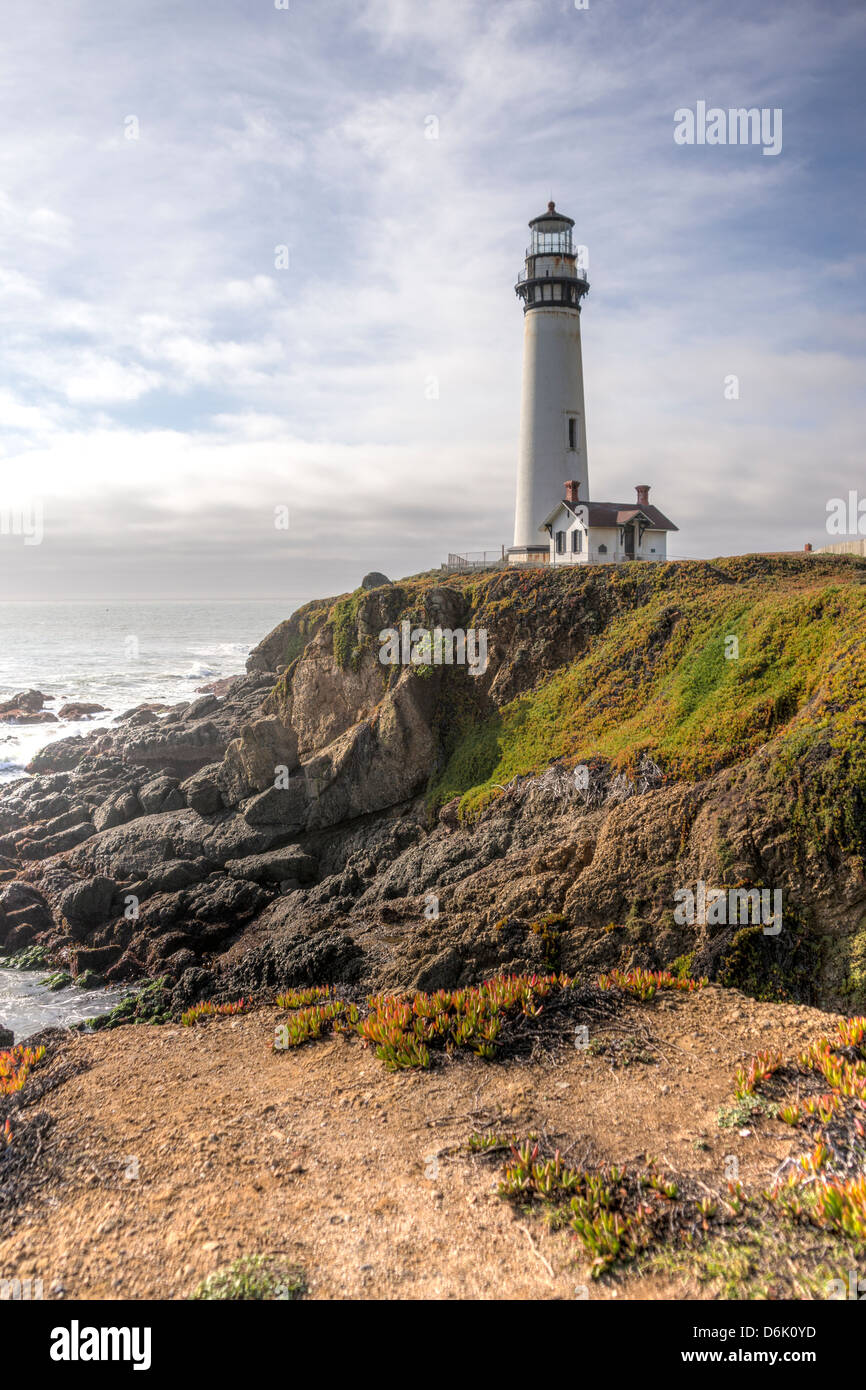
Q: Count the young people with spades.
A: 0